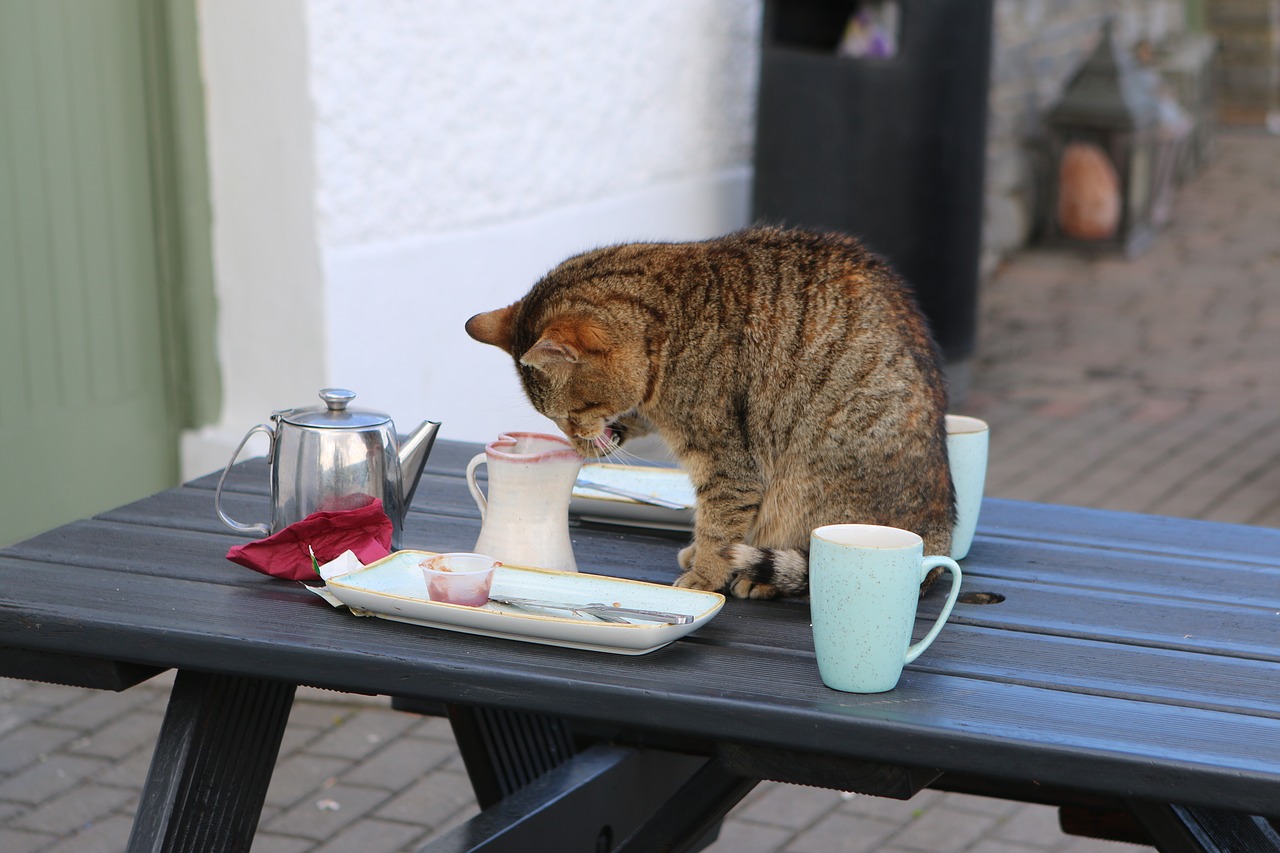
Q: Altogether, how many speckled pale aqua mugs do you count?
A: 2